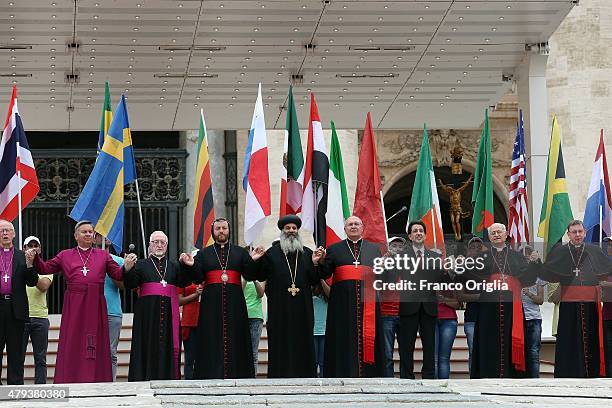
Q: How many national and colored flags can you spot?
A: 14